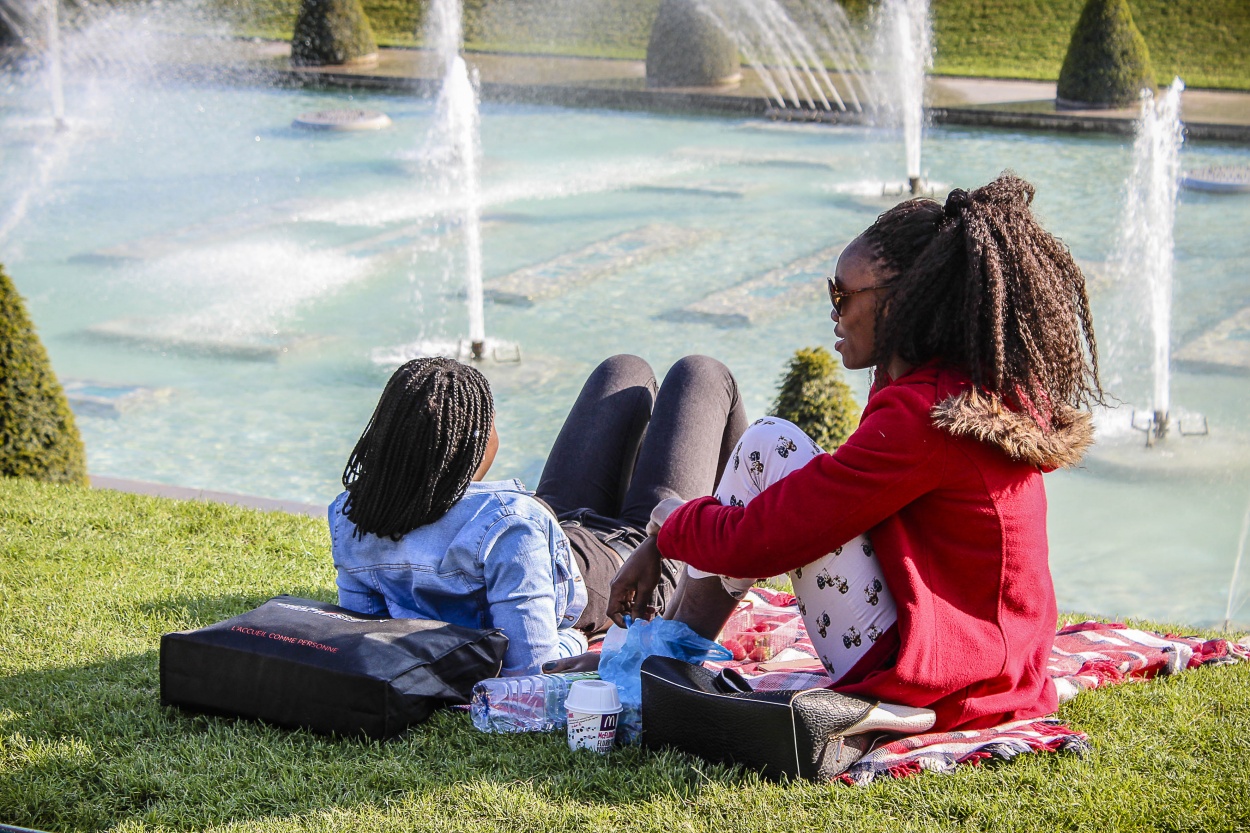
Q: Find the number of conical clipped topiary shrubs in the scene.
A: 5